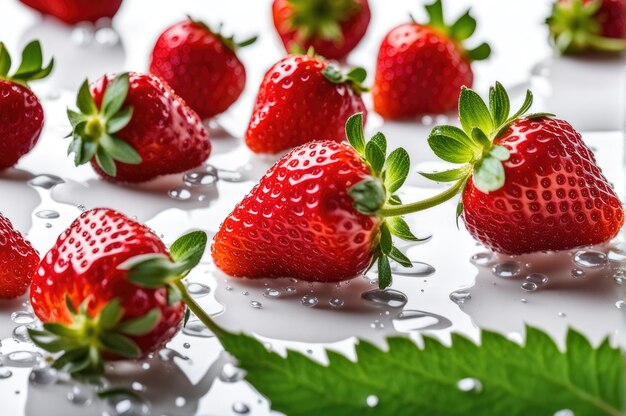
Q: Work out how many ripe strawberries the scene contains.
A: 12